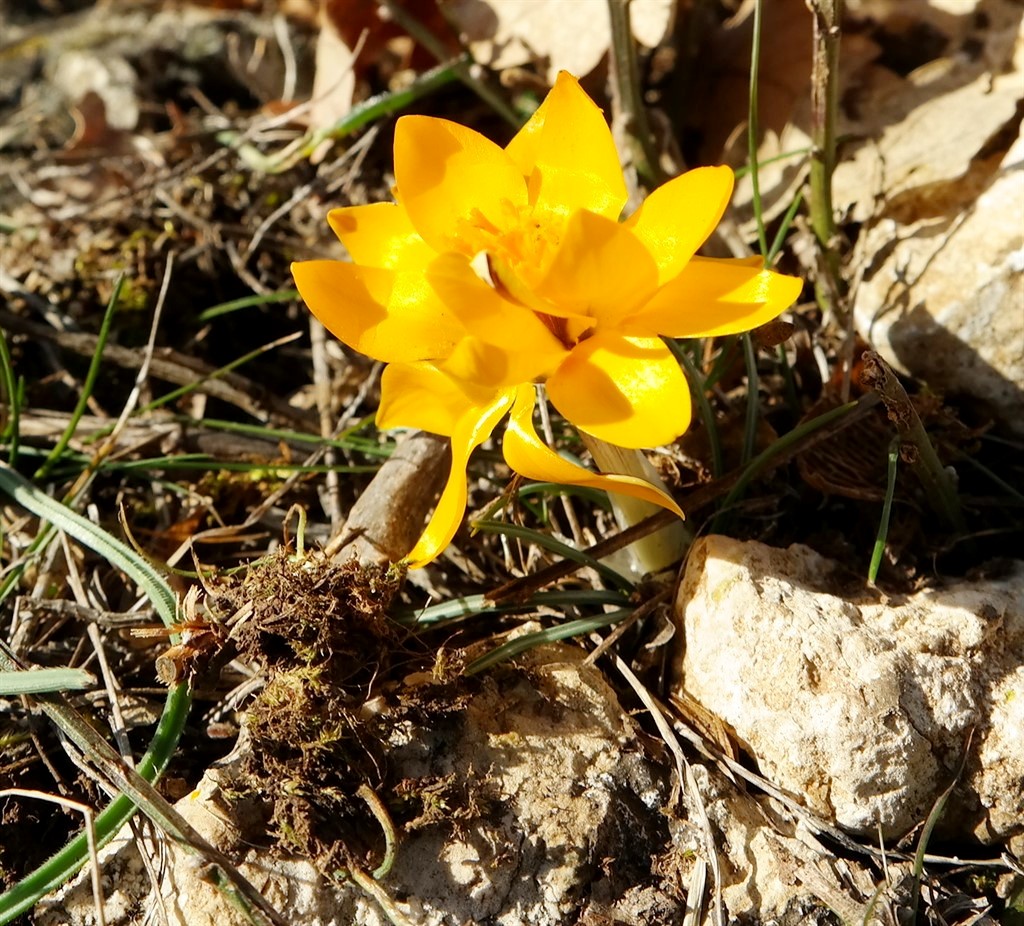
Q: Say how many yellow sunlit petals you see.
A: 12